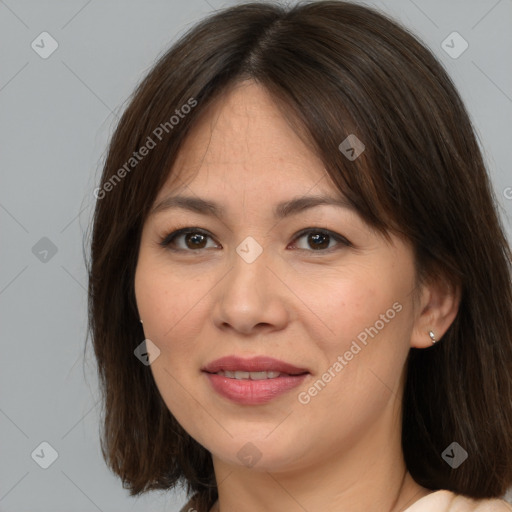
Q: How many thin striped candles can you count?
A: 0